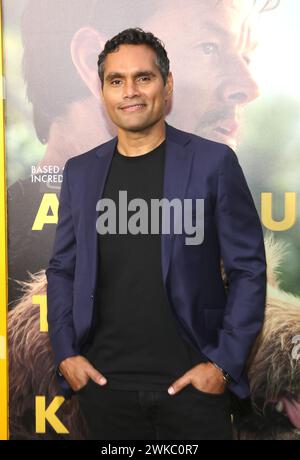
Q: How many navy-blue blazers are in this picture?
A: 1